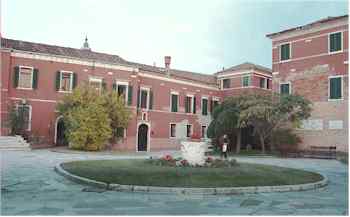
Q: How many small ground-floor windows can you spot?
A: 3